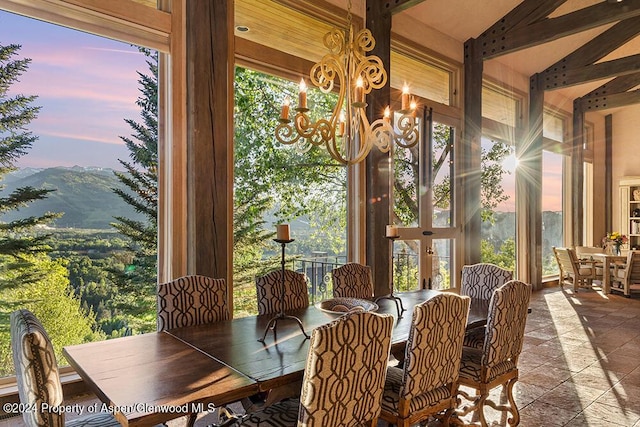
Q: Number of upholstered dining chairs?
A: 8